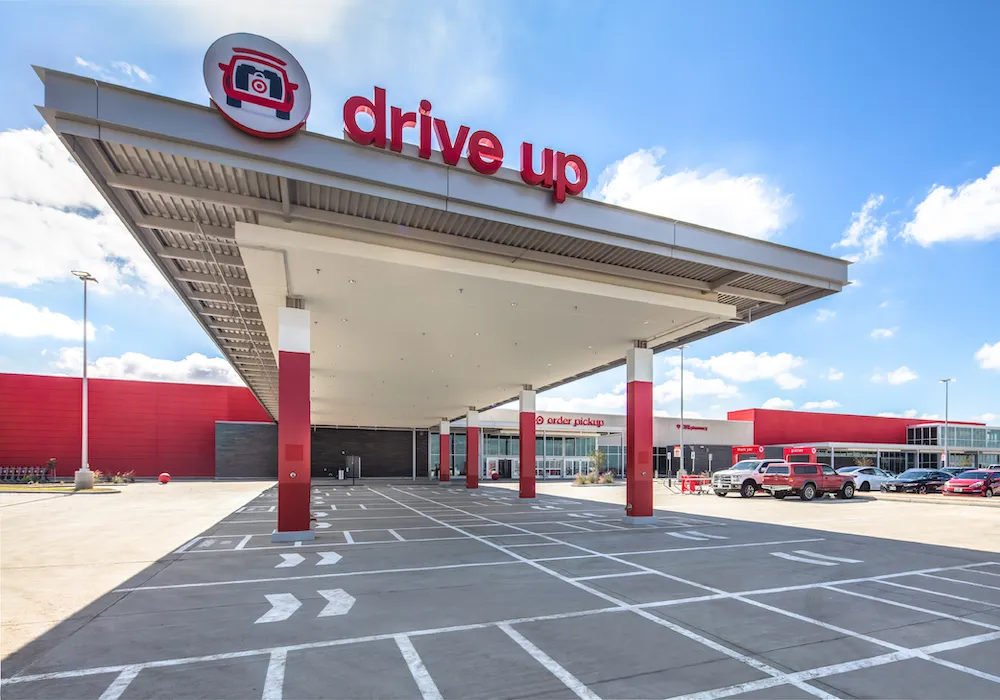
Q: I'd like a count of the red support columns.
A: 5